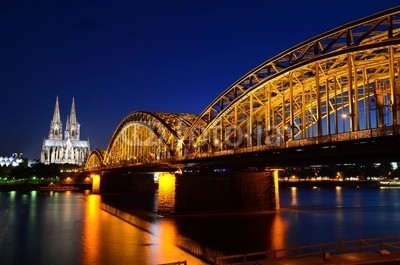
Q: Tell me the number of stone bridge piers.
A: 2